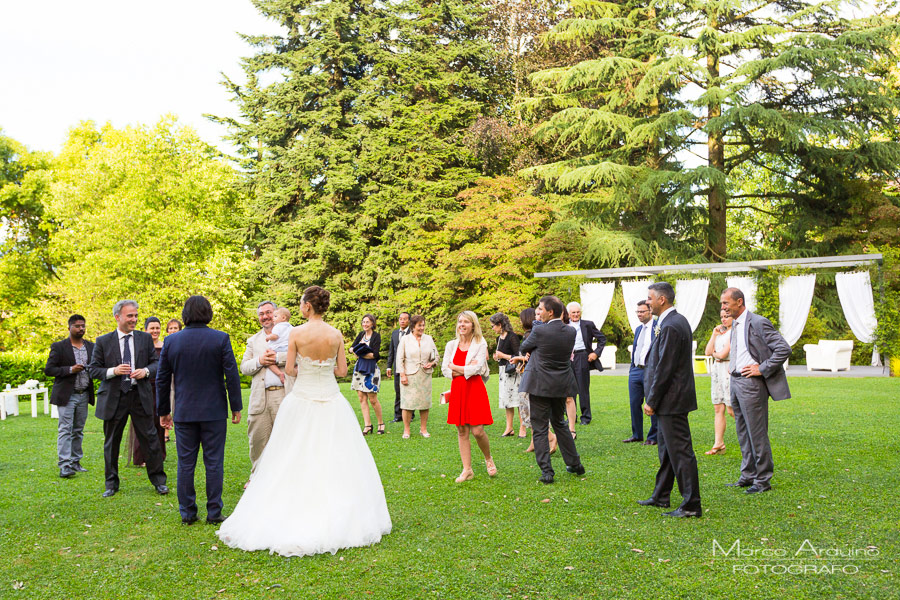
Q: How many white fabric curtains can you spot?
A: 6